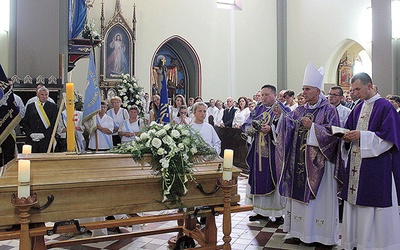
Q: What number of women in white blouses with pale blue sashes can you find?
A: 3